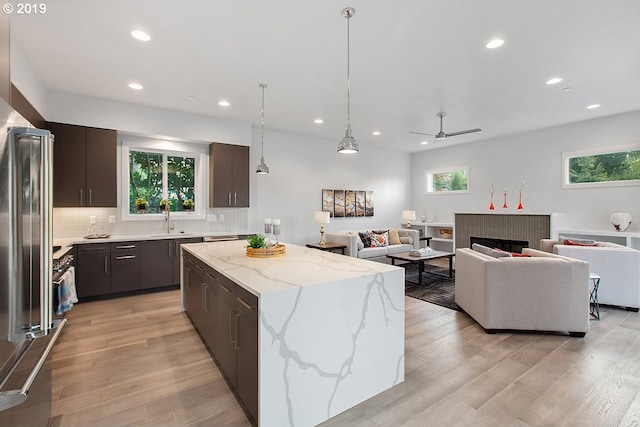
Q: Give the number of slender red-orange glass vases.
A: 3